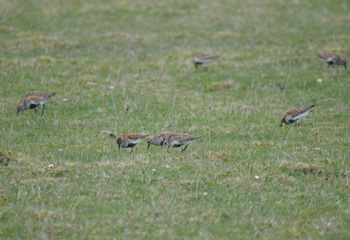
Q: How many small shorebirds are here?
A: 7